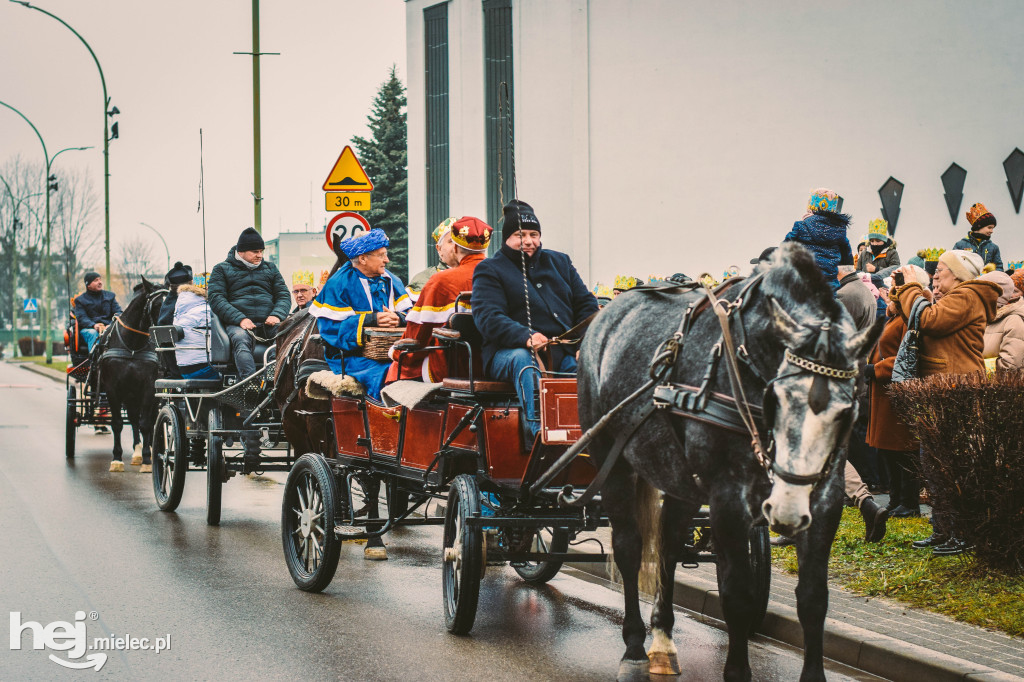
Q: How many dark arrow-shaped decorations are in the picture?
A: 3